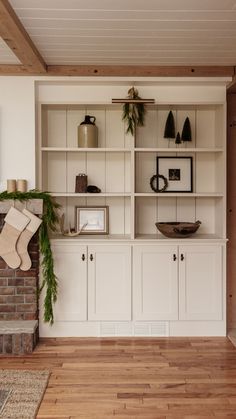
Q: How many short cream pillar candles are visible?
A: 2